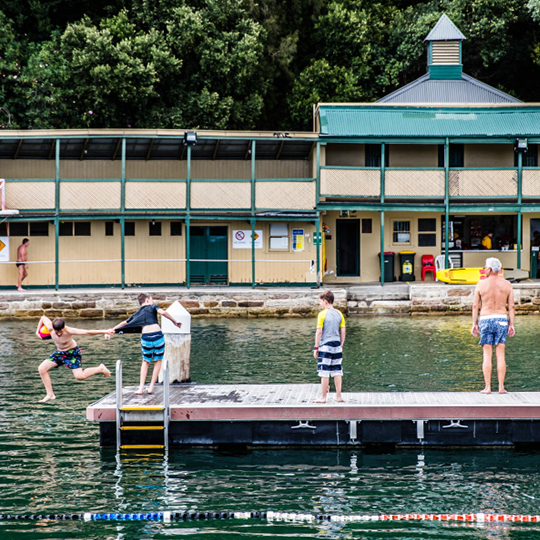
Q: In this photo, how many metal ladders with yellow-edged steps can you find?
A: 1